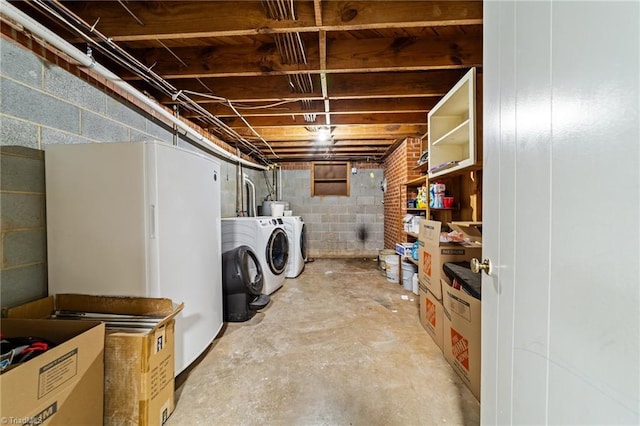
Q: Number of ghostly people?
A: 0